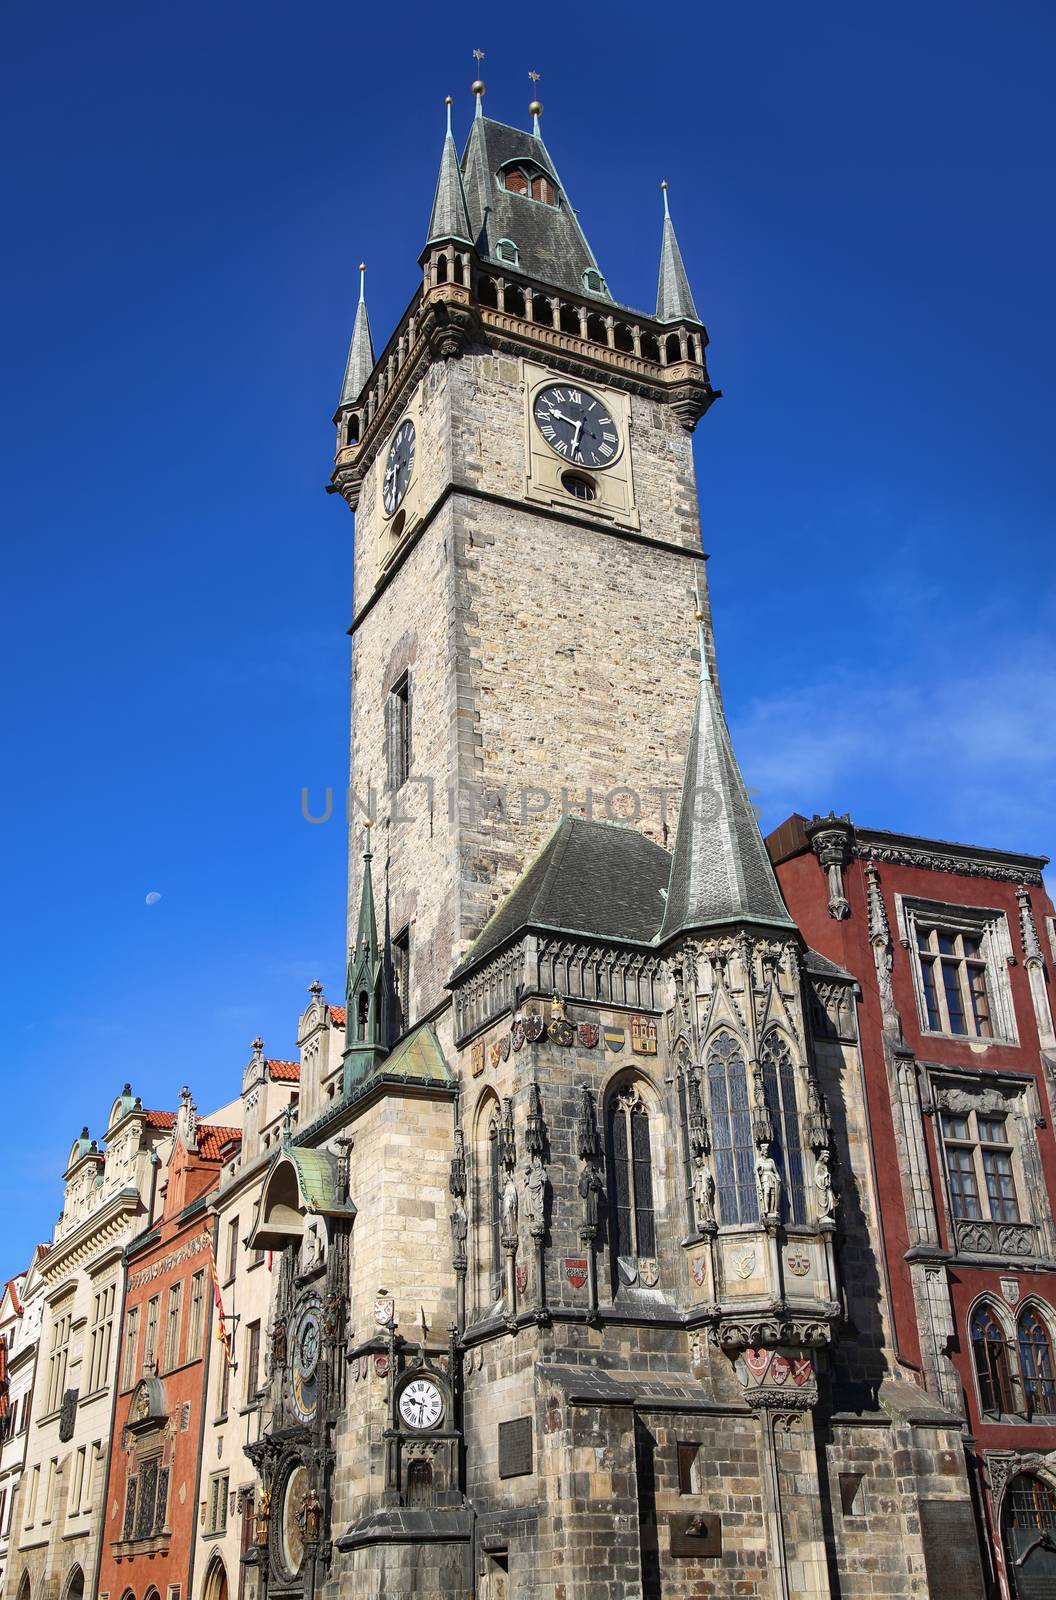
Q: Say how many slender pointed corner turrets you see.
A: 3